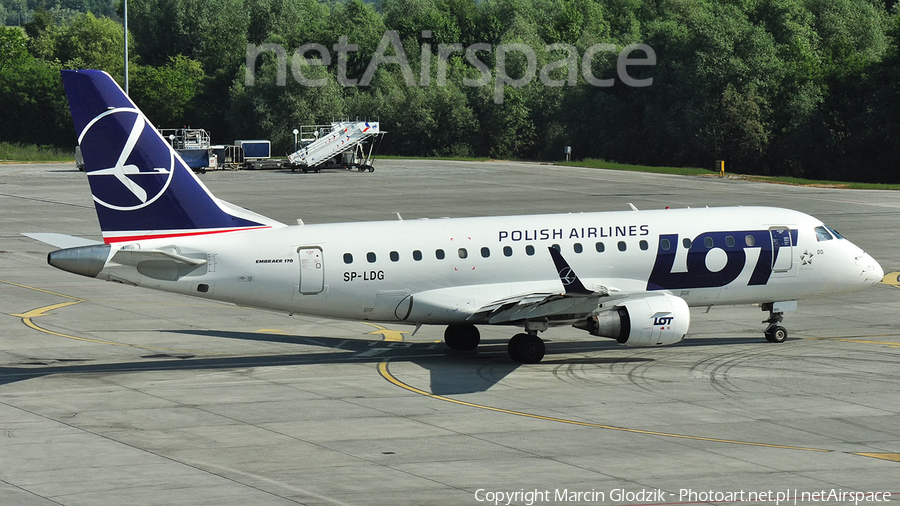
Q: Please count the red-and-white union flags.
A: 0